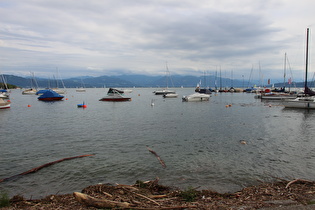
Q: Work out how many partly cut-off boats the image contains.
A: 3